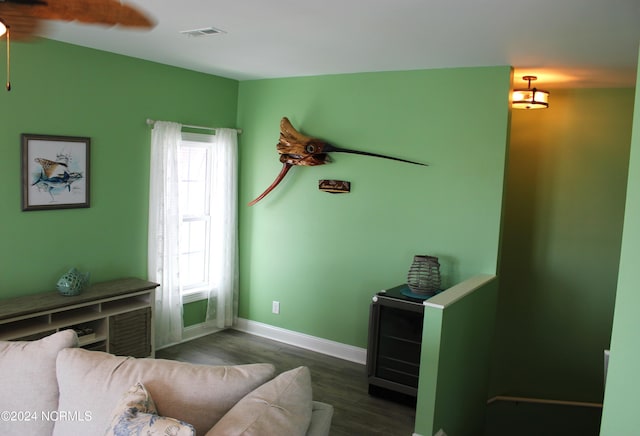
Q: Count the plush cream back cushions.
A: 3